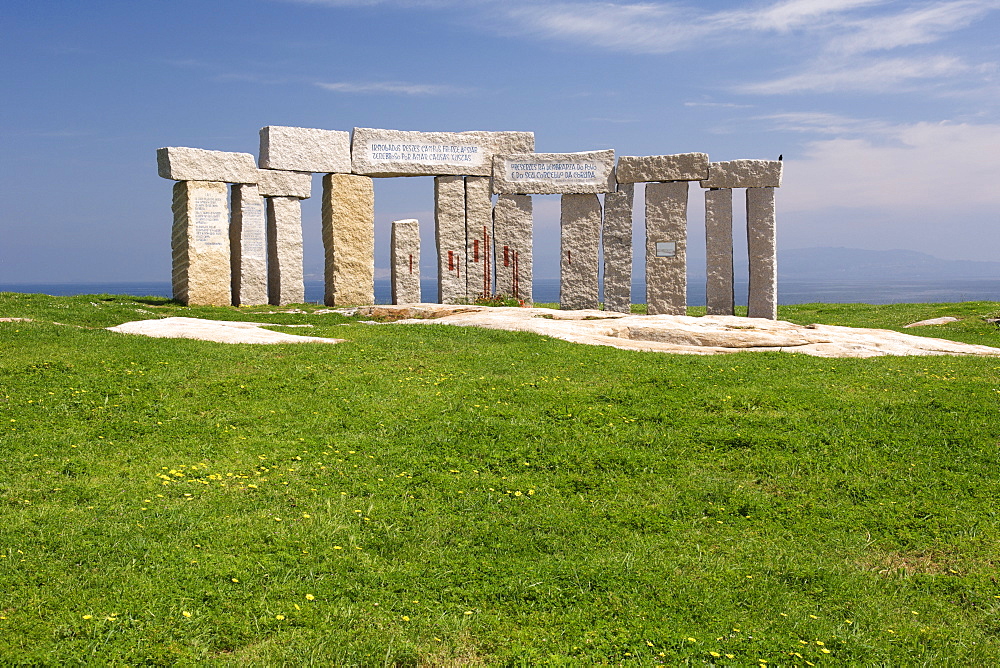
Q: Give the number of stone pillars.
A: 13